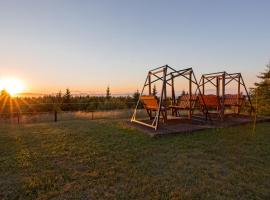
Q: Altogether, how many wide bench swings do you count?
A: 4